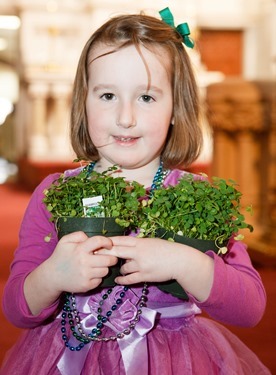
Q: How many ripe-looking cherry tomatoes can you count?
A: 0